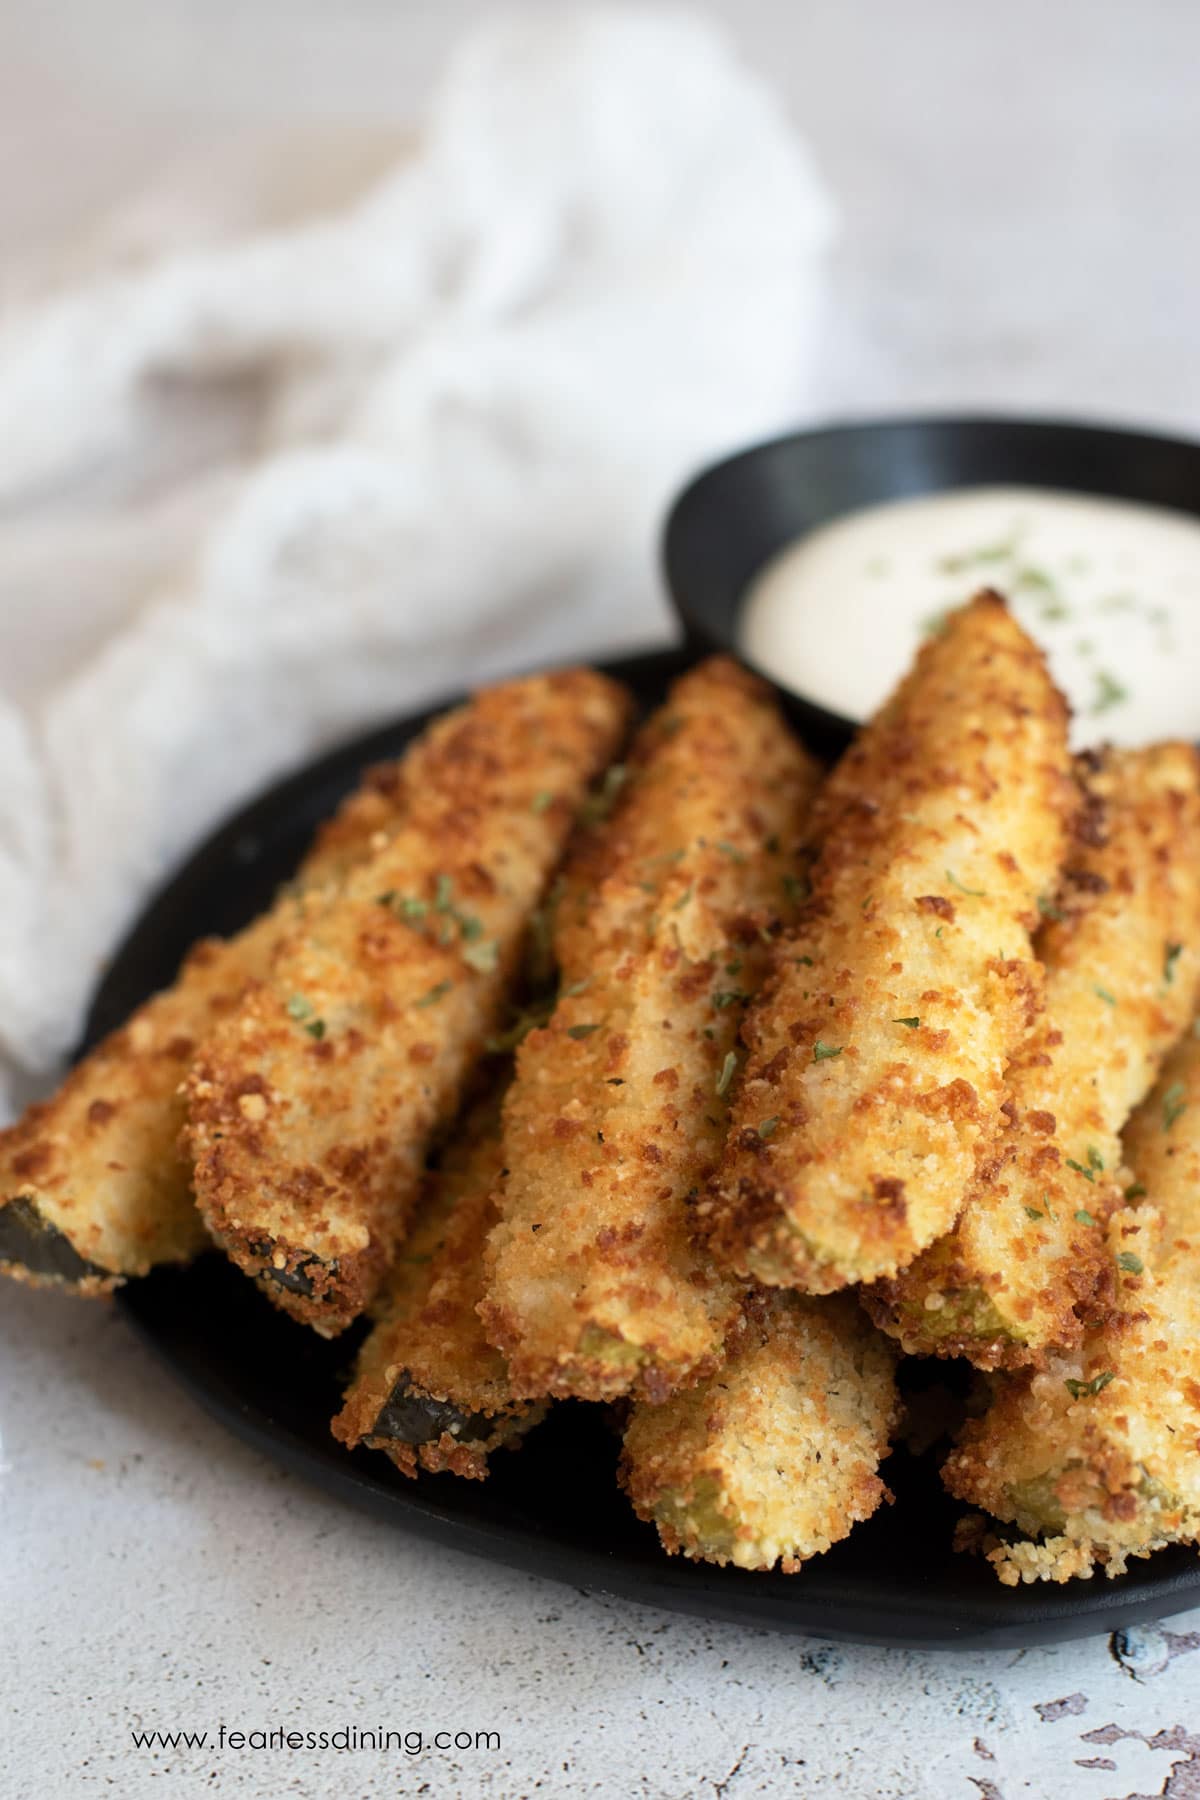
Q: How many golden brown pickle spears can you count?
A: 8